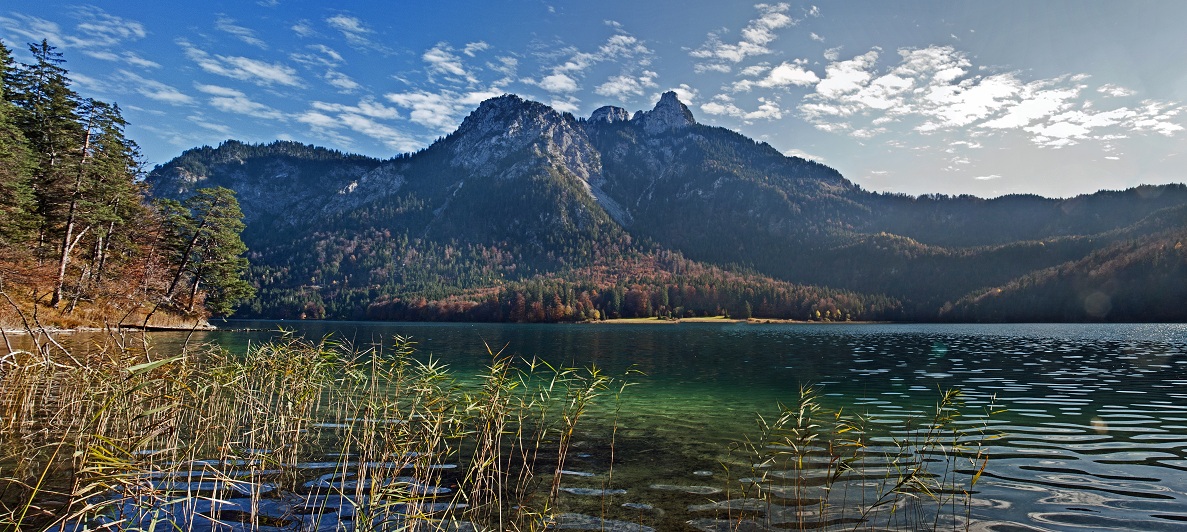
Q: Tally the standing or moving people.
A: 0